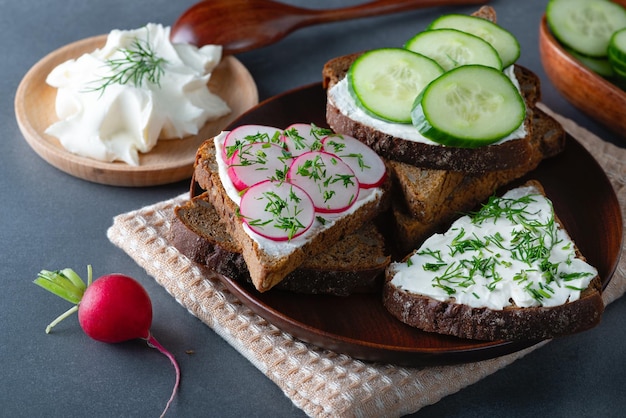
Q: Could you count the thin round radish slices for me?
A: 6